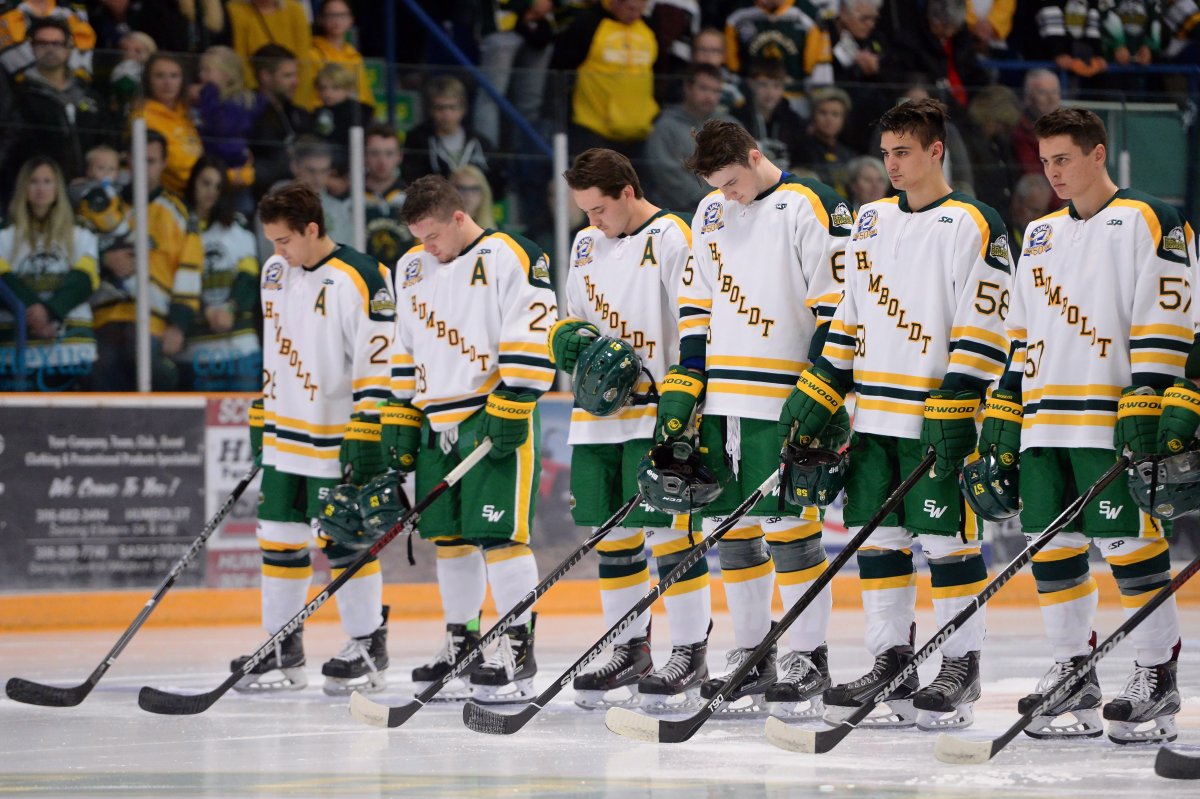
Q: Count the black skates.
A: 12